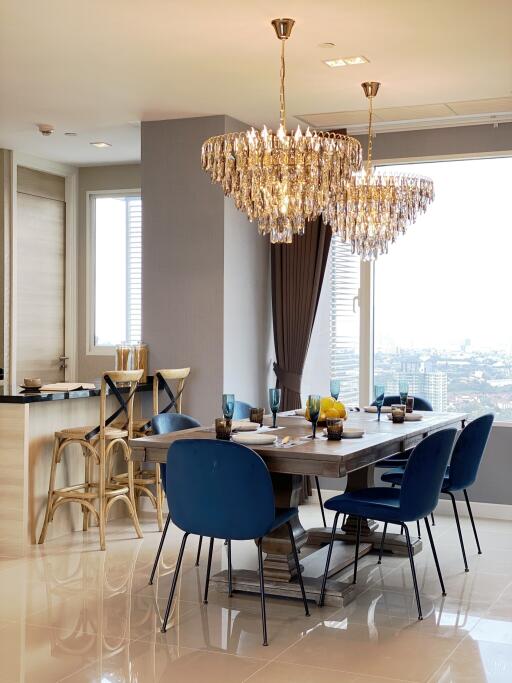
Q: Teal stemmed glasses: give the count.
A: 6